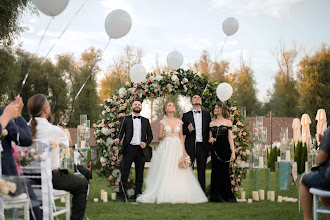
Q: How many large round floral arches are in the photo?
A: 1